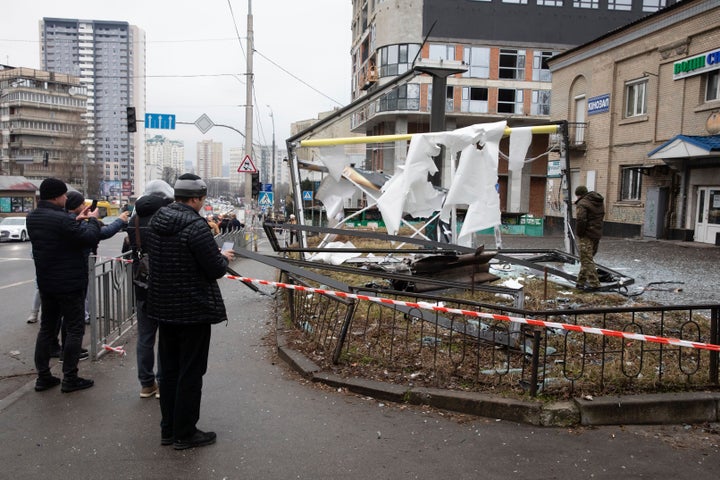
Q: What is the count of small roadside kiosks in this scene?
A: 1